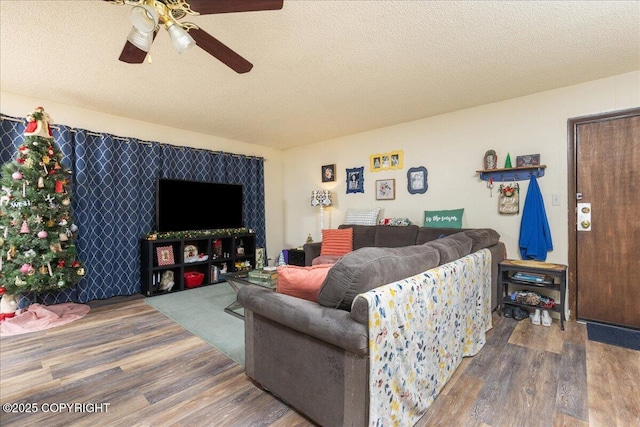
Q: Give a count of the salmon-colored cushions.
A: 2